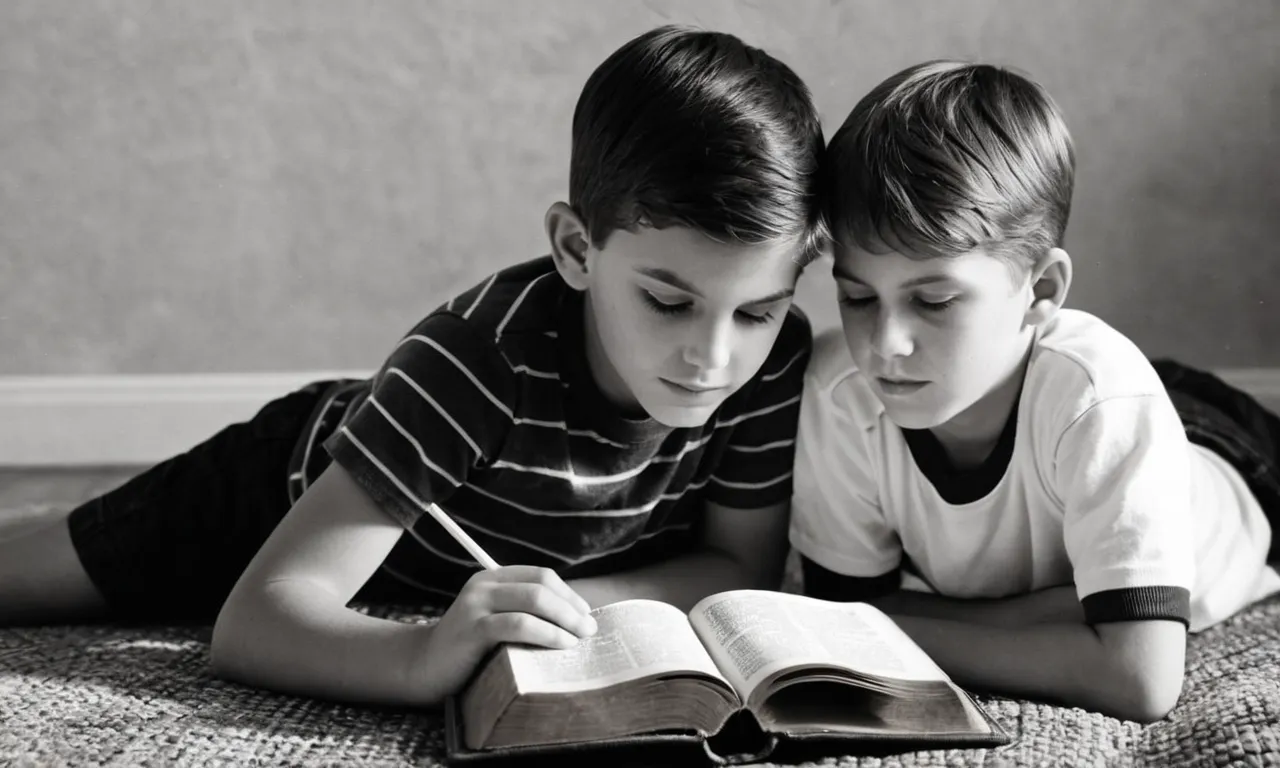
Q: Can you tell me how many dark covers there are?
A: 1